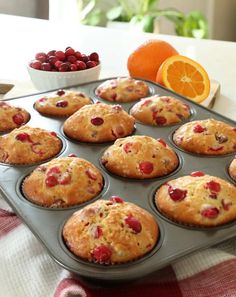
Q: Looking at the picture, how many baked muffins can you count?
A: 12